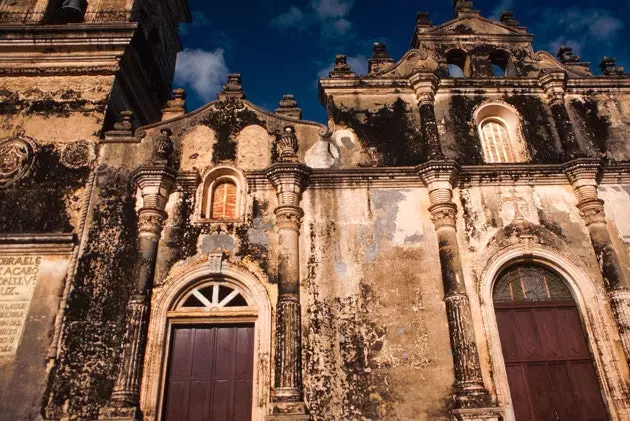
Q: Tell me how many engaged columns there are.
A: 6